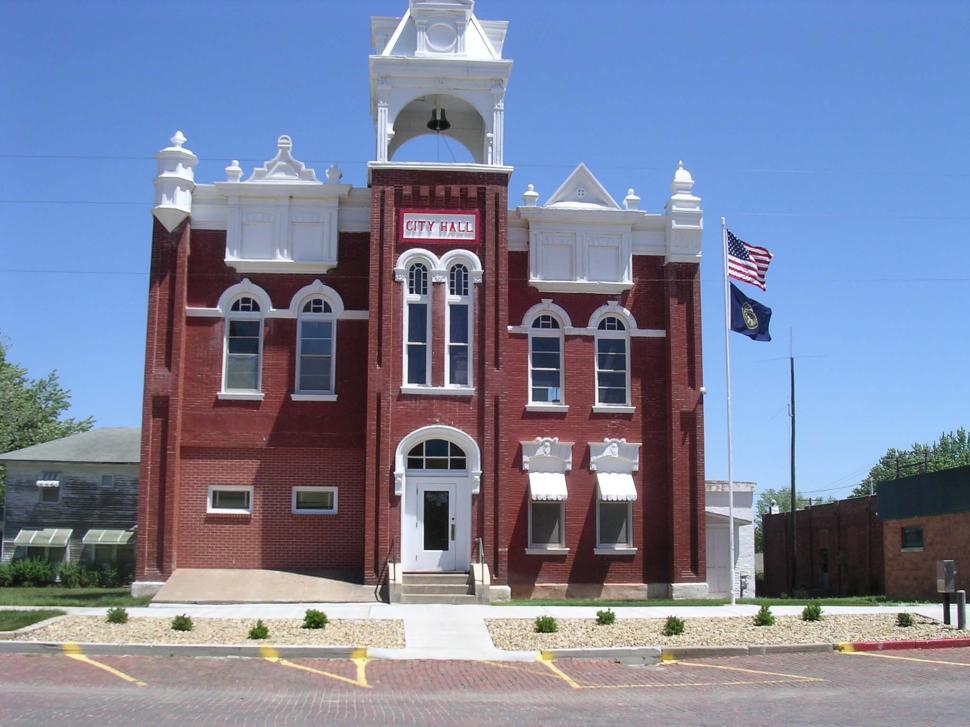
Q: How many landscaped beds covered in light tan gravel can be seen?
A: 2